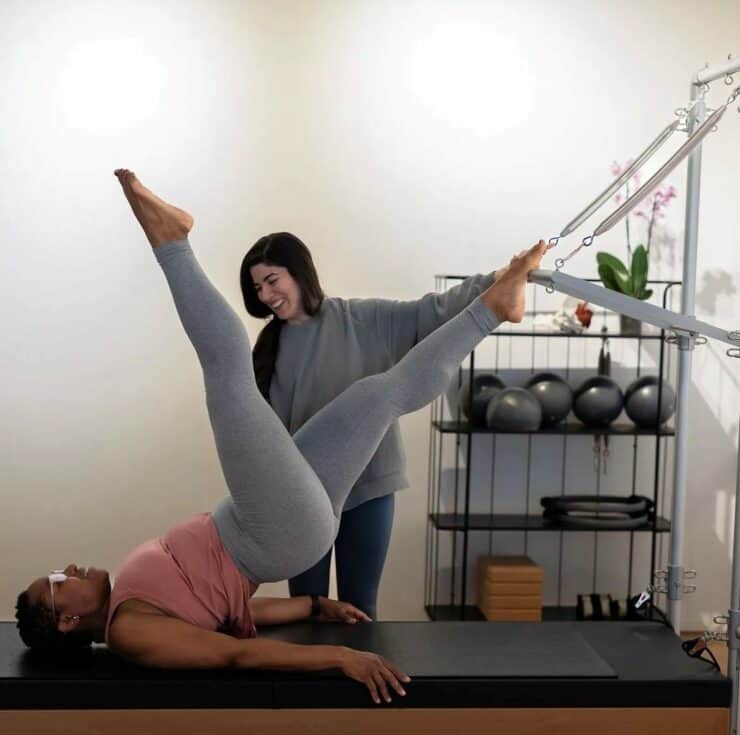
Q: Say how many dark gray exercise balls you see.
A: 5